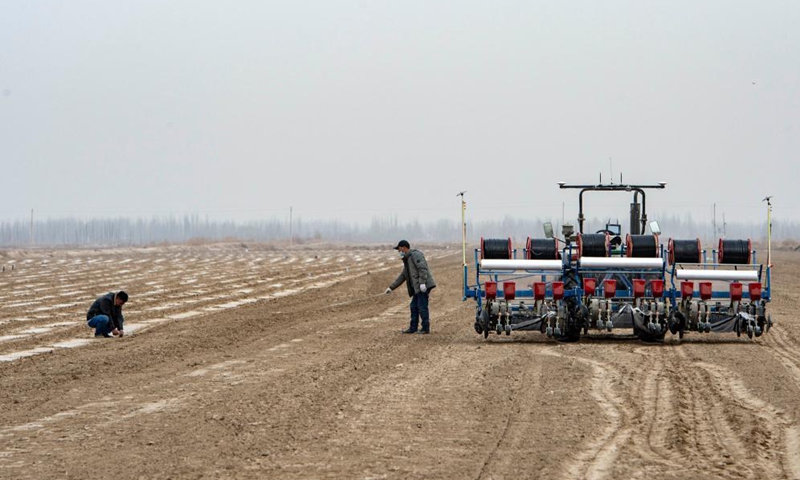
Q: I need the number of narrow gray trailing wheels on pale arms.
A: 12